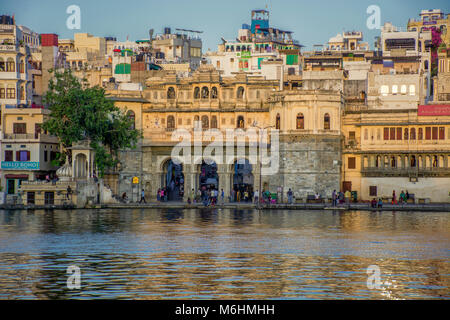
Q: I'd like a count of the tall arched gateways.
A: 3